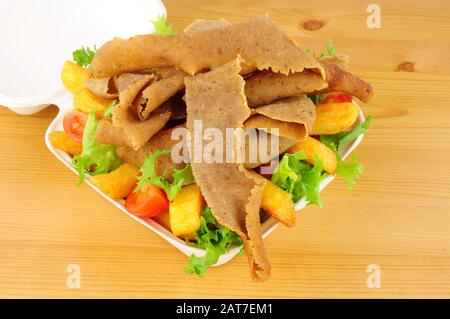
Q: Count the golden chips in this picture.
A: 8